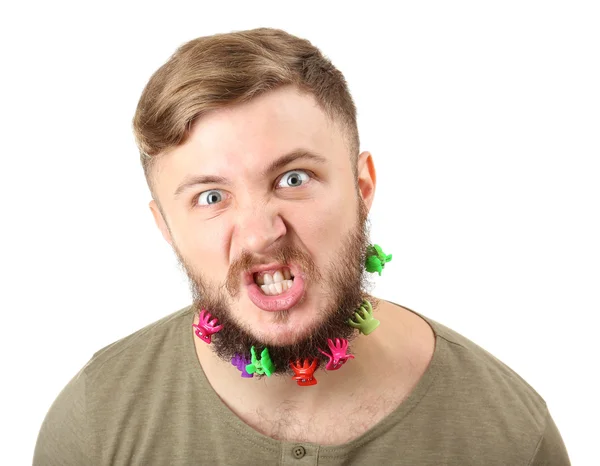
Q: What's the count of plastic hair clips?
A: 7